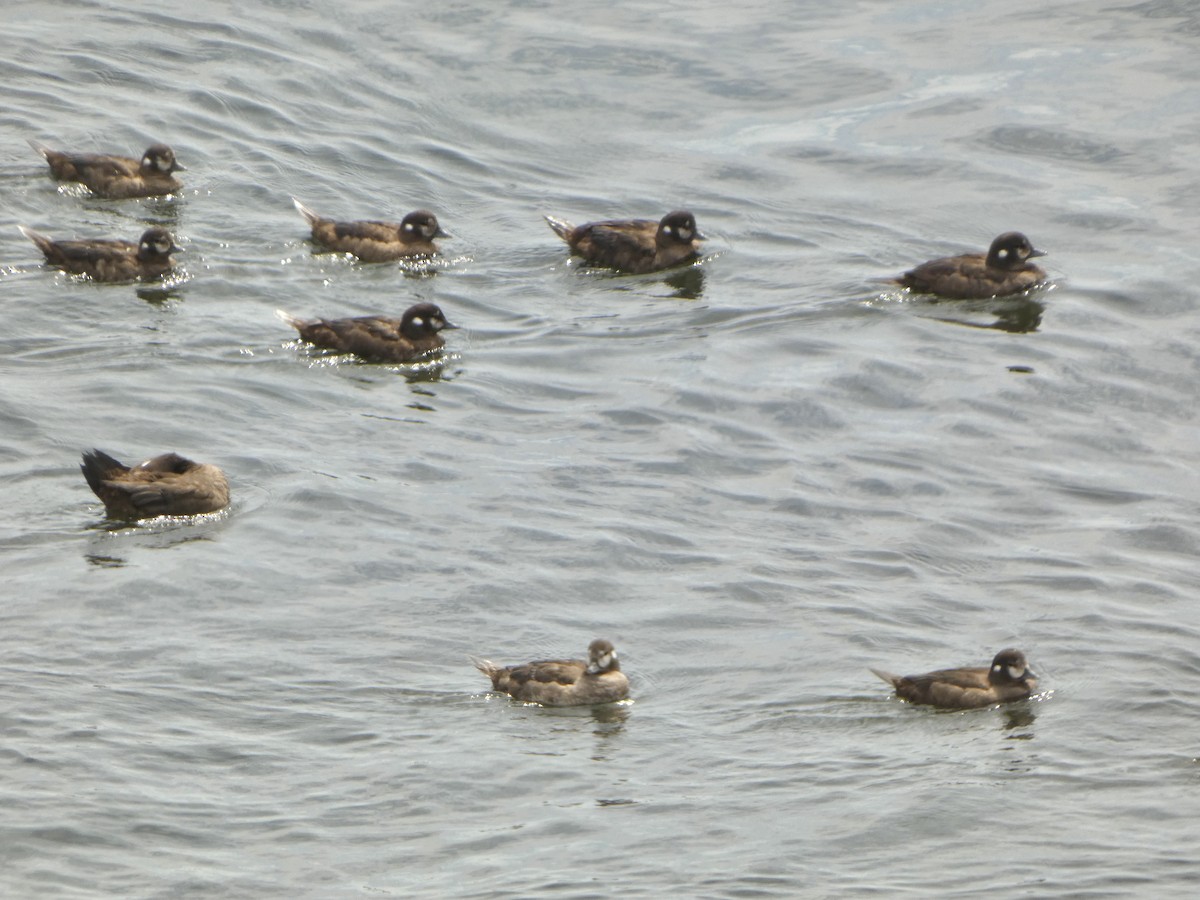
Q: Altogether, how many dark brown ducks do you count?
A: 9